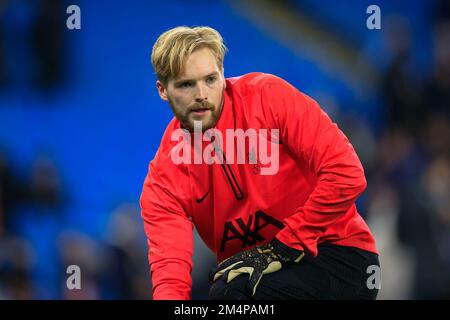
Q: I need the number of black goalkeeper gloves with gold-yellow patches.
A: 1